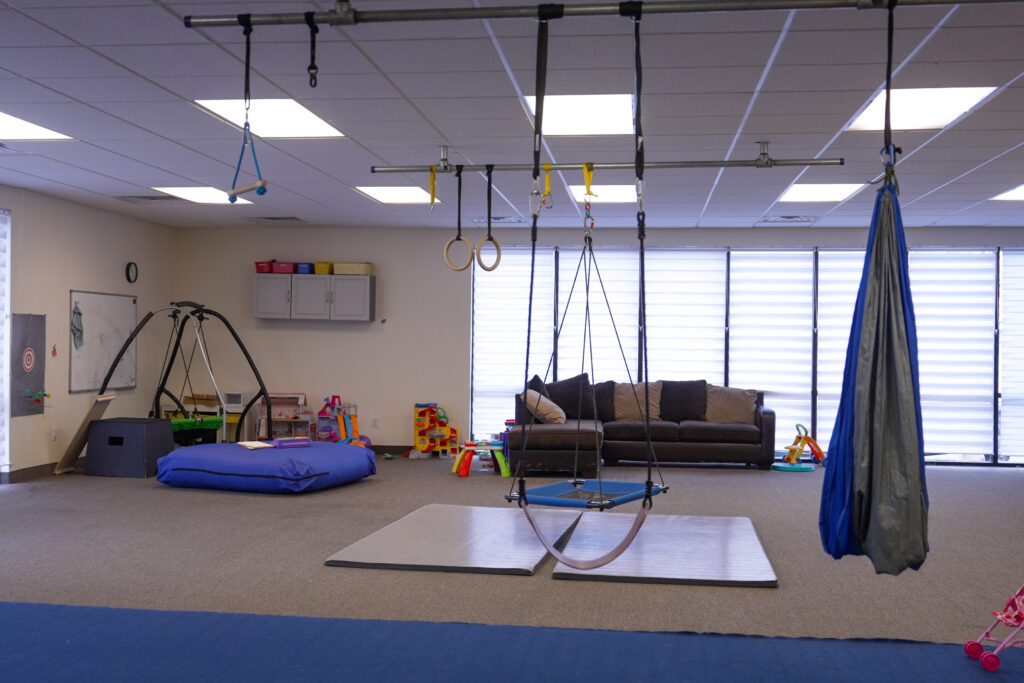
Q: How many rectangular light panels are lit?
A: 9